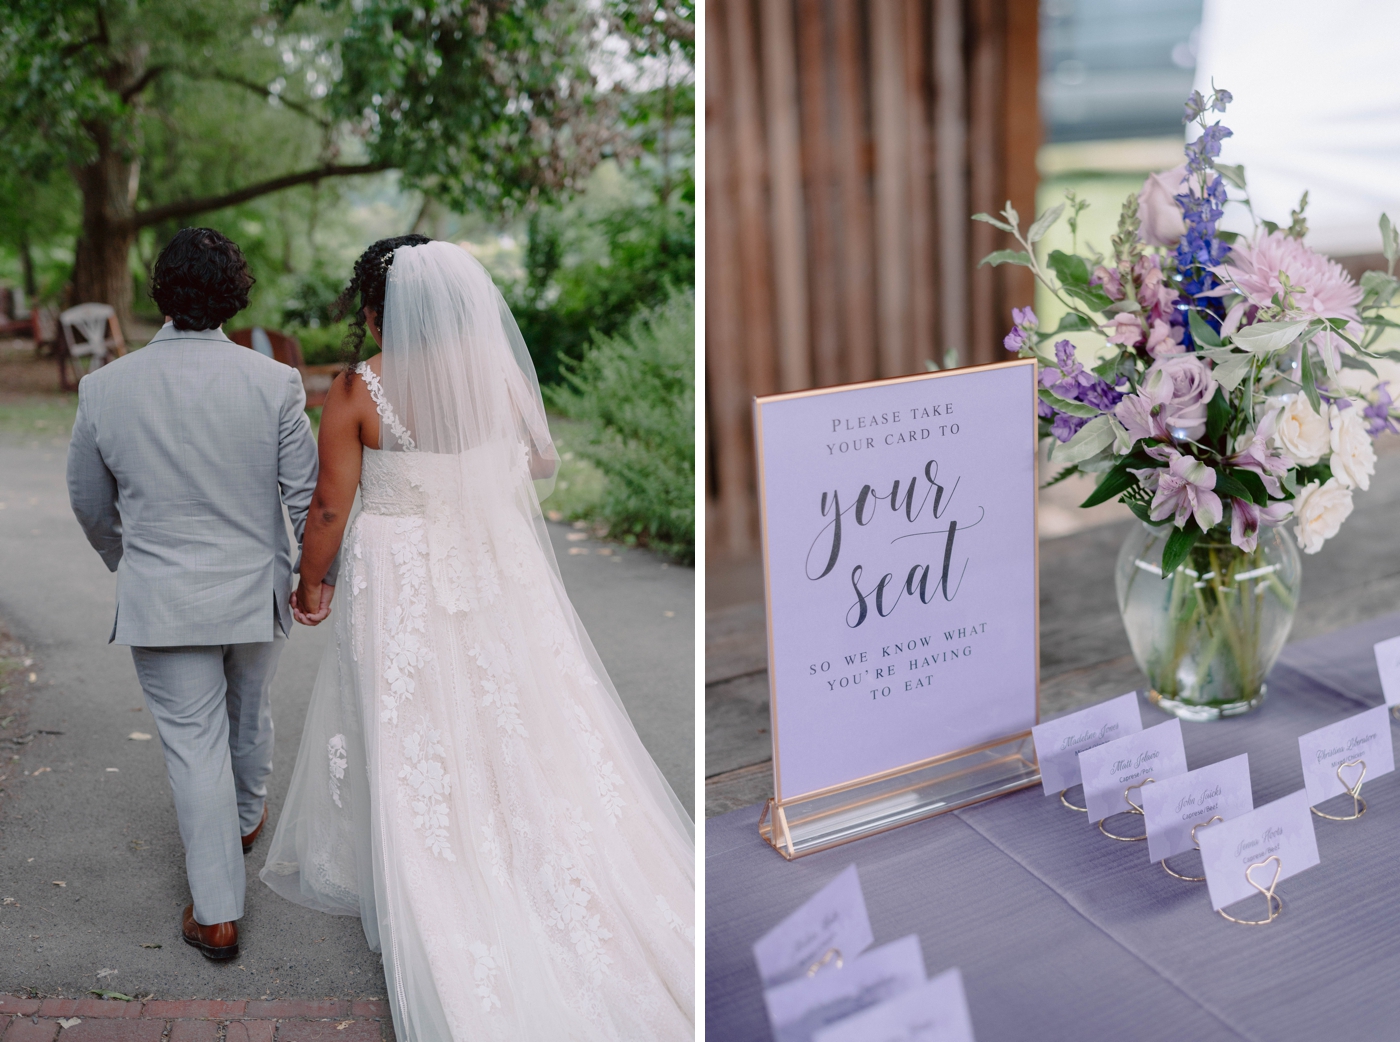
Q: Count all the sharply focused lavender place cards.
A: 5